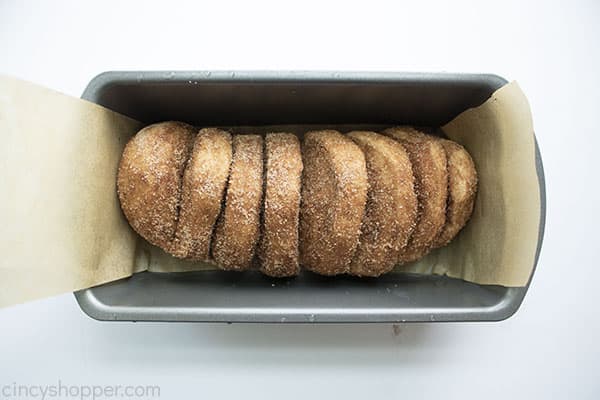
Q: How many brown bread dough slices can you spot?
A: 8